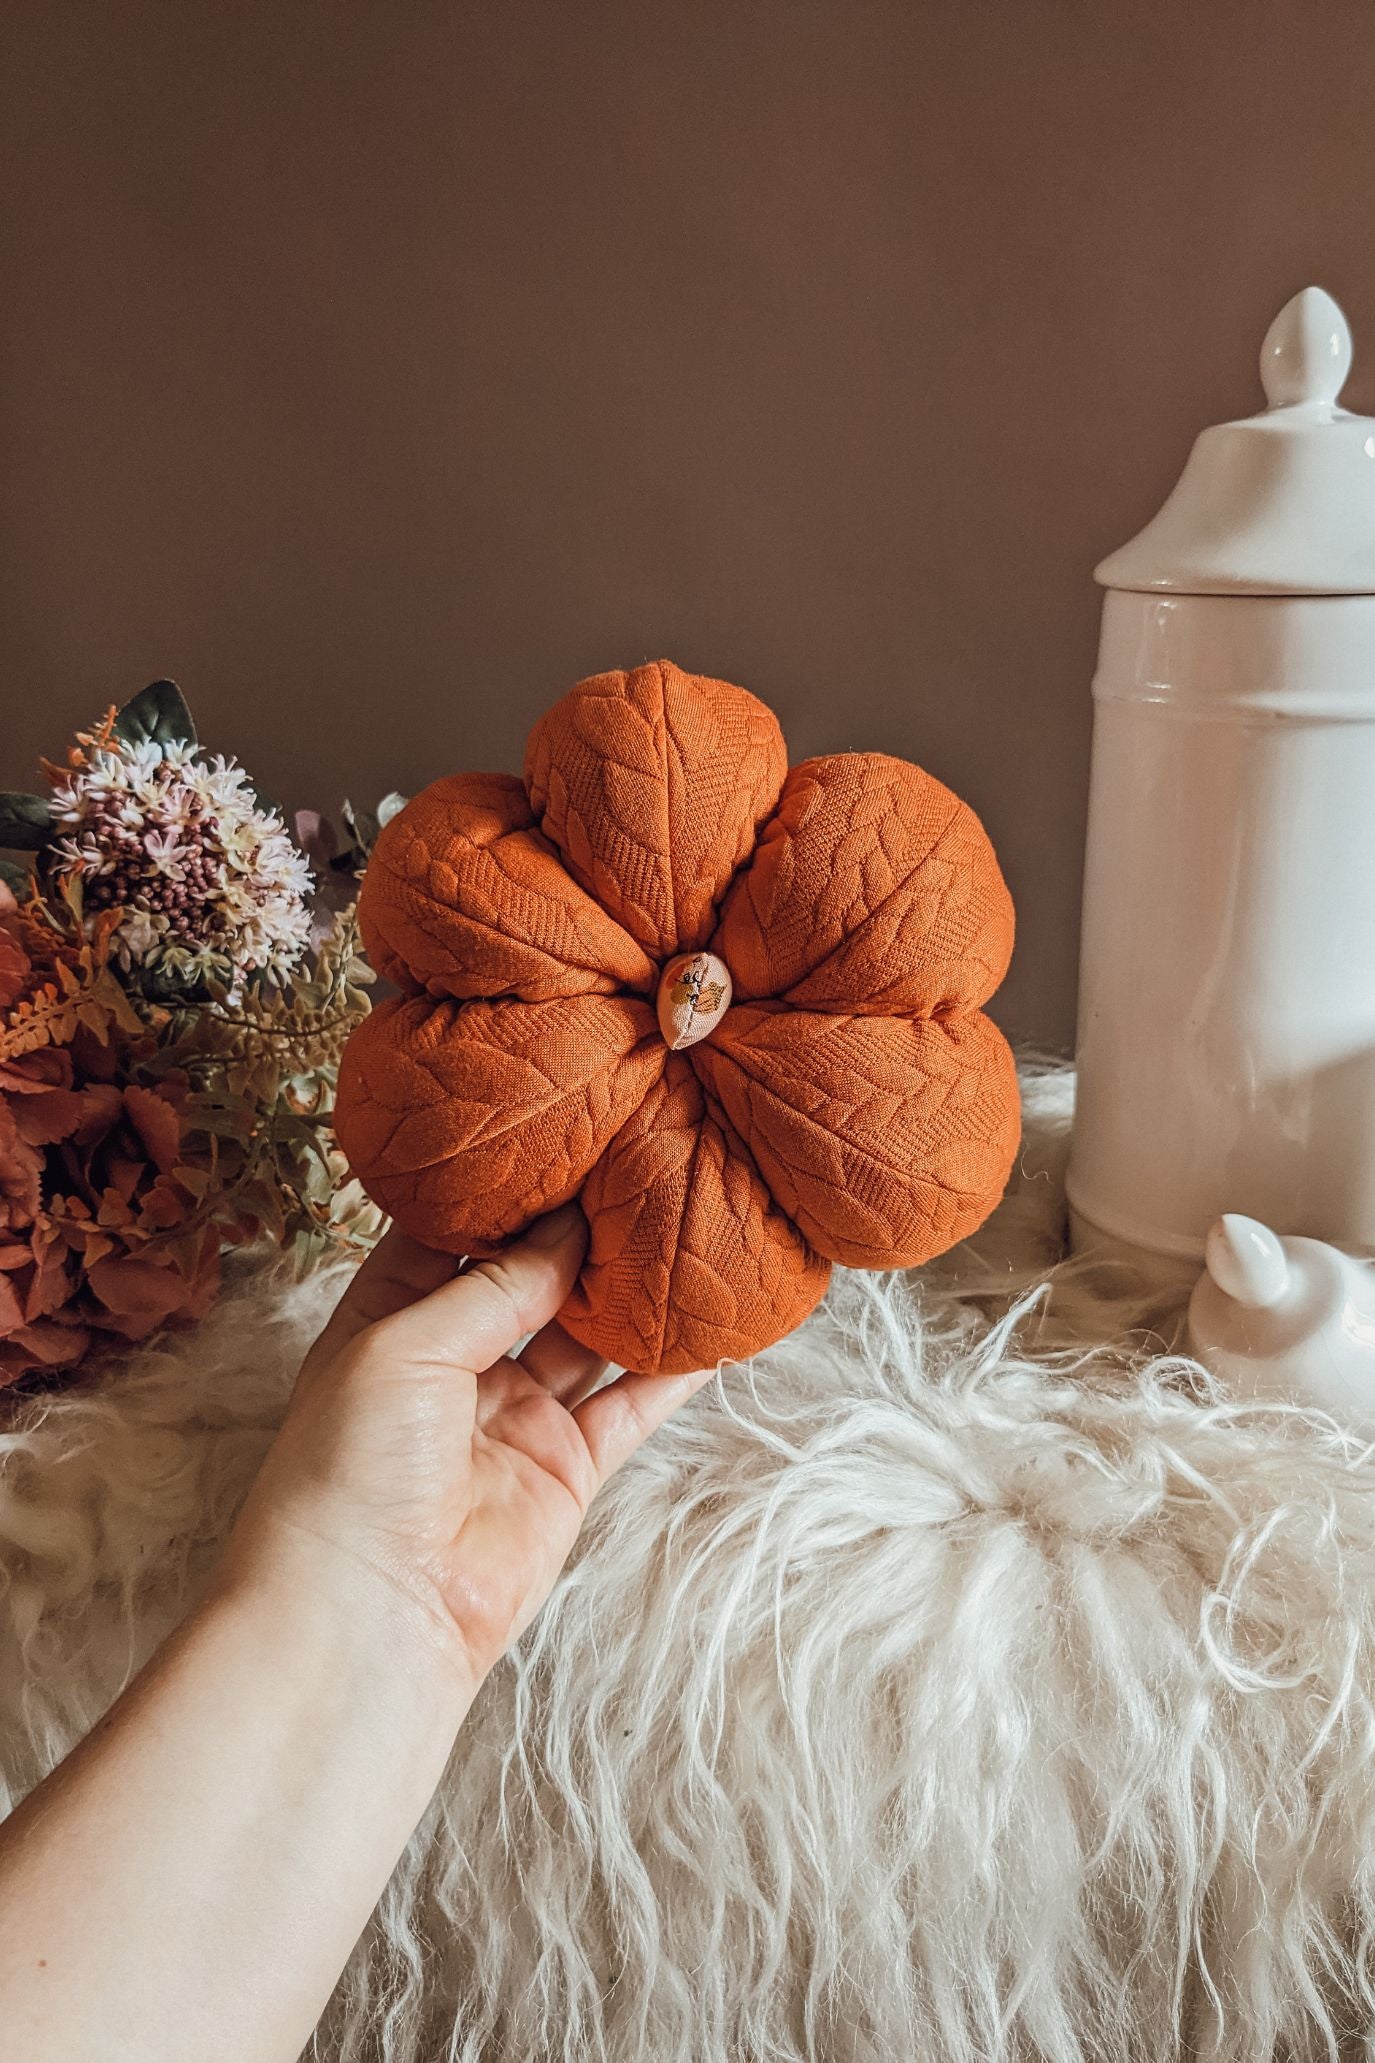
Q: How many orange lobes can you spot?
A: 6